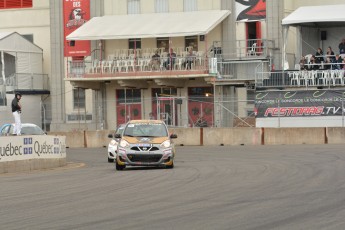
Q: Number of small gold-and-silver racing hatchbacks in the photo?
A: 1